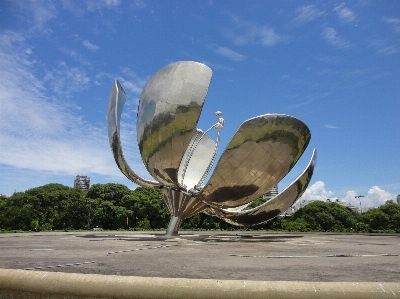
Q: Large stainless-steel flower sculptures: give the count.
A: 1